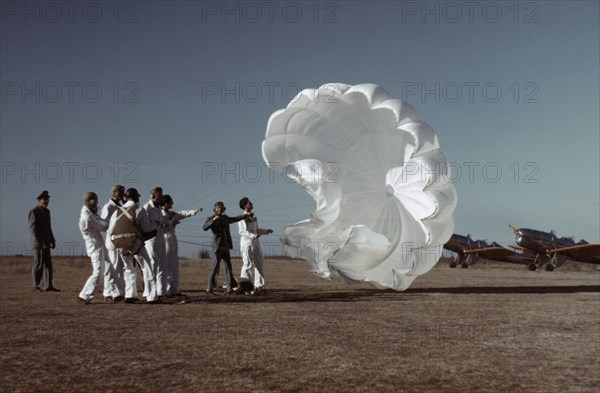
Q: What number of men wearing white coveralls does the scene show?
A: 6